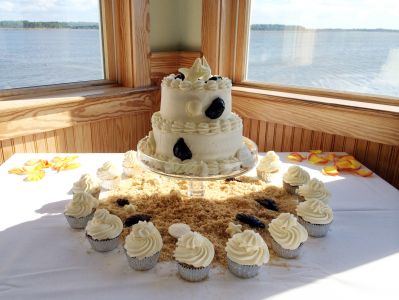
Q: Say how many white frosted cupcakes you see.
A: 13